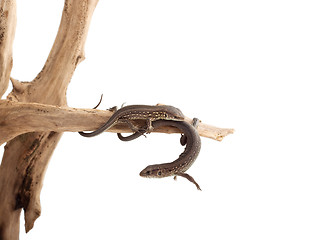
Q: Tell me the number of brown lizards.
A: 2